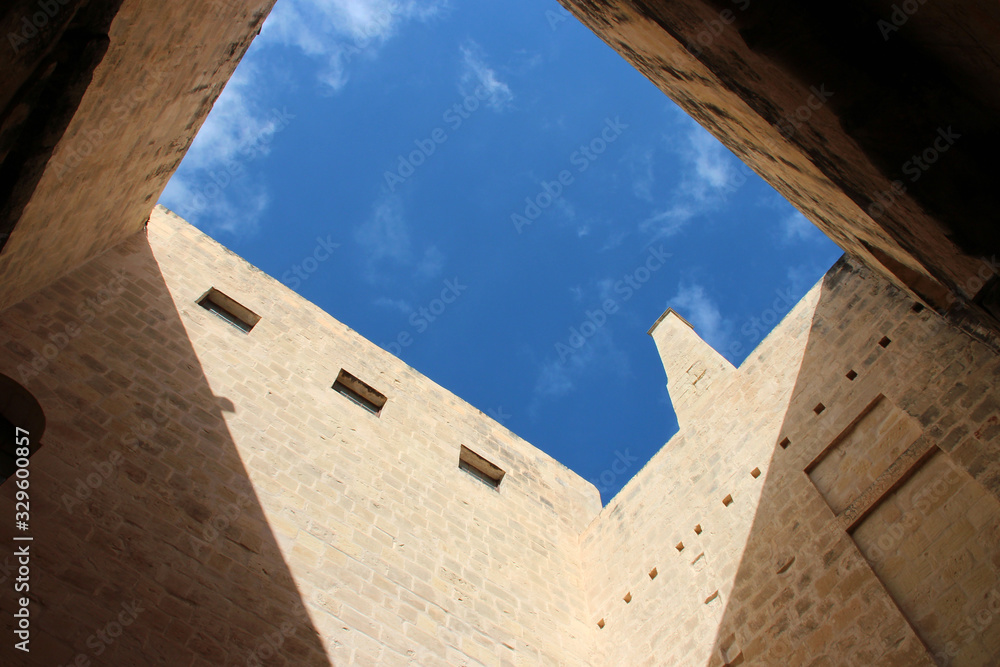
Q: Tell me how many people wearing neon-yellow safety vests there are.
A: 0